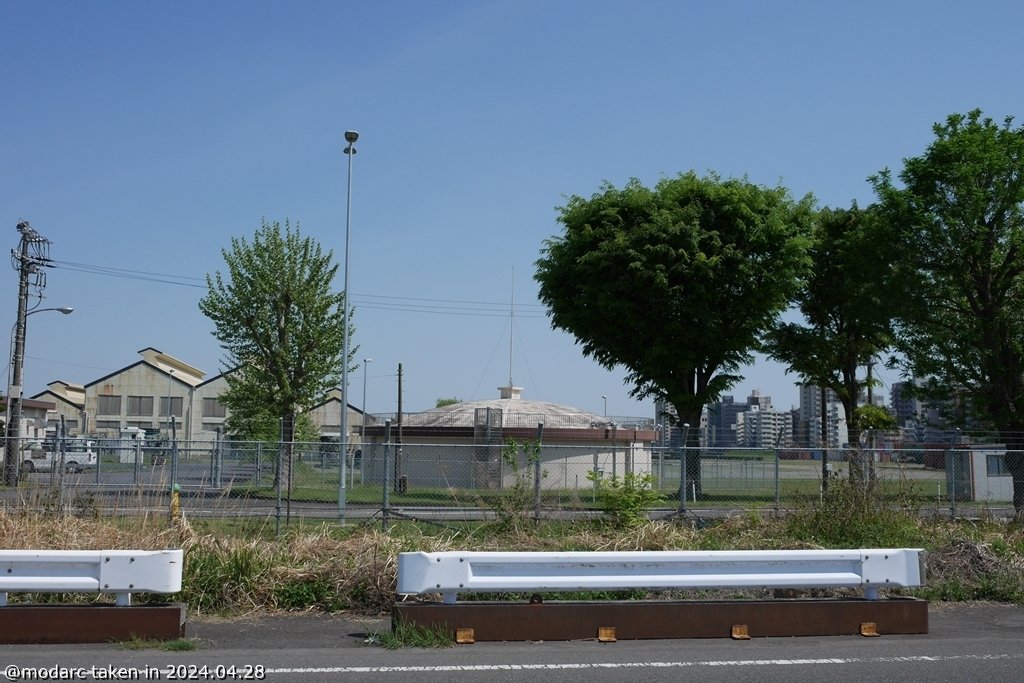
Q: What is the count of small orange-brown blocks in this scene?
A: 4